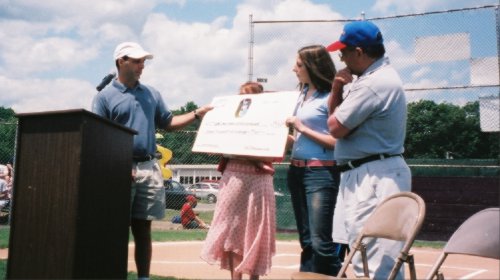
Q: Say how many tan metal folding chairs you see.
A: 2